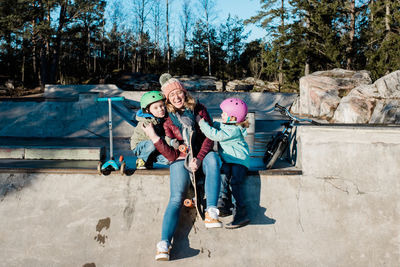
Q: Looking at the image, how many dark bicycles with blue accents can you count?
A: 1